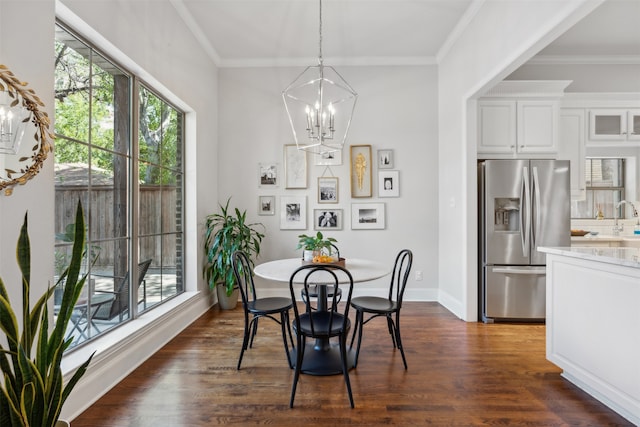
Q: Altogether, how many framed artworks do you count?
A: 11